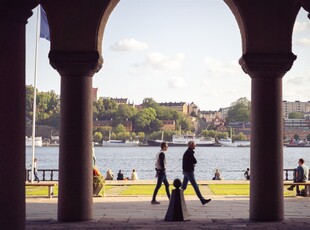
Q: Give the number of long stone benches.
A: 2